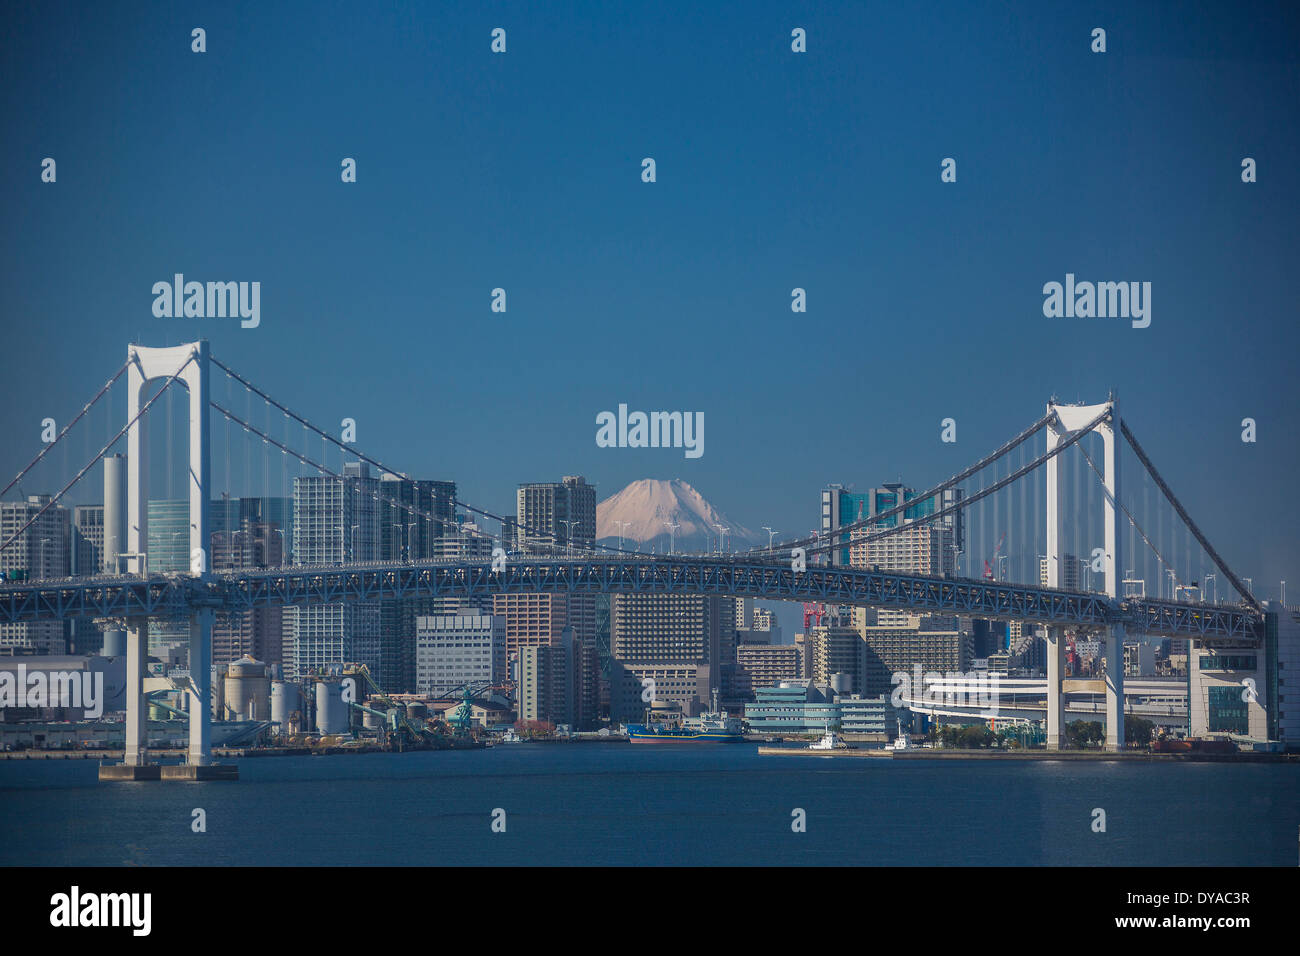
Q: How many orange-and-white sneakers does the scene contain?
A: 0